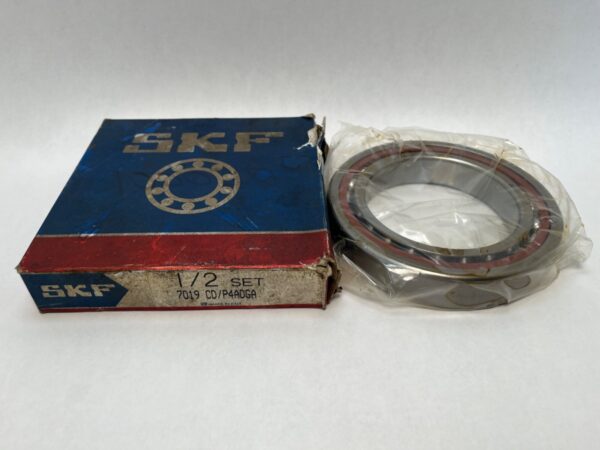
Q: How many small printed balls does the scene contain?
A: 10